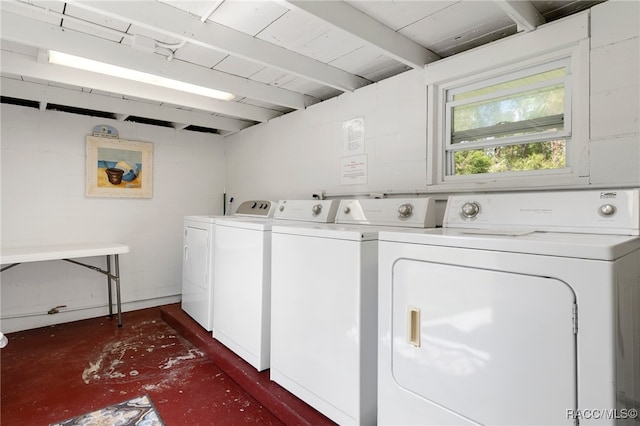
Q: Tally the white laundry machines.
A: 4